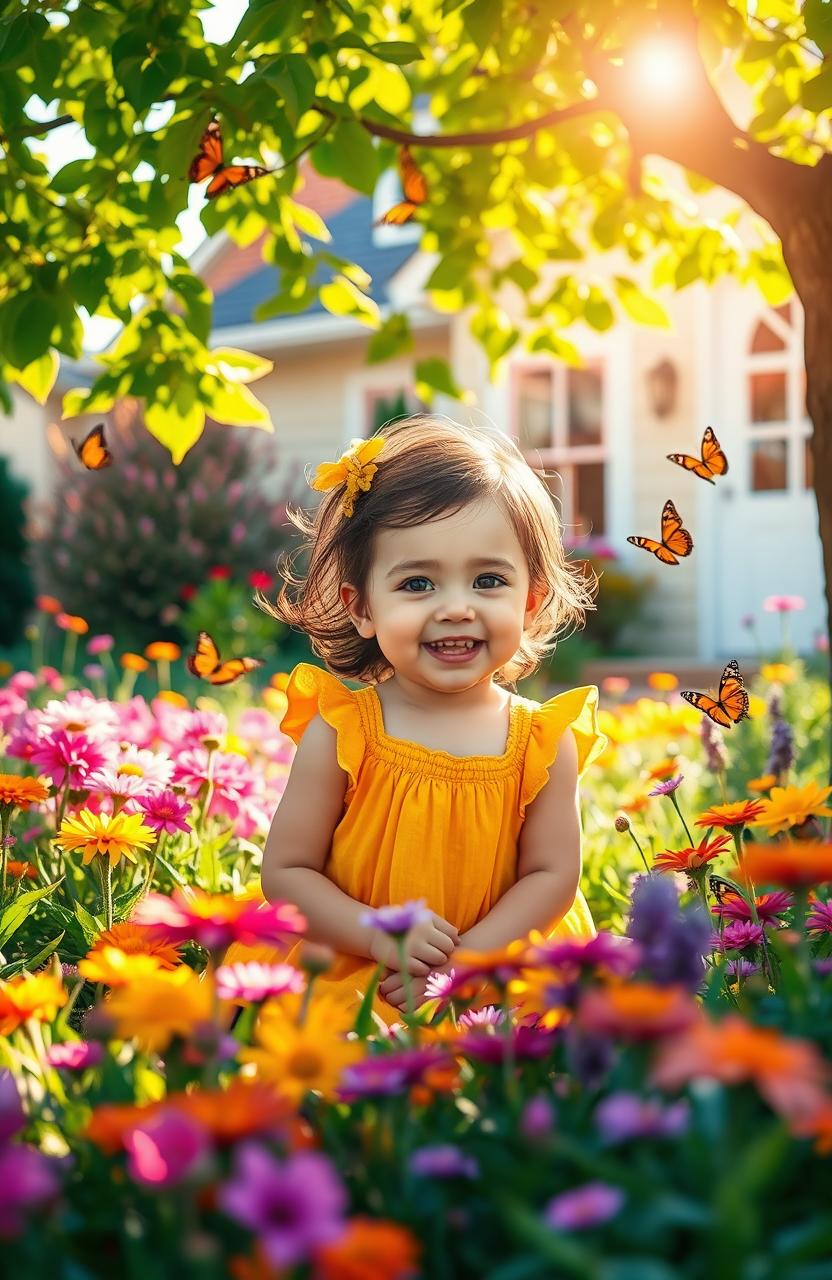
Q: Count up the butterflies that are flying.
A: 7